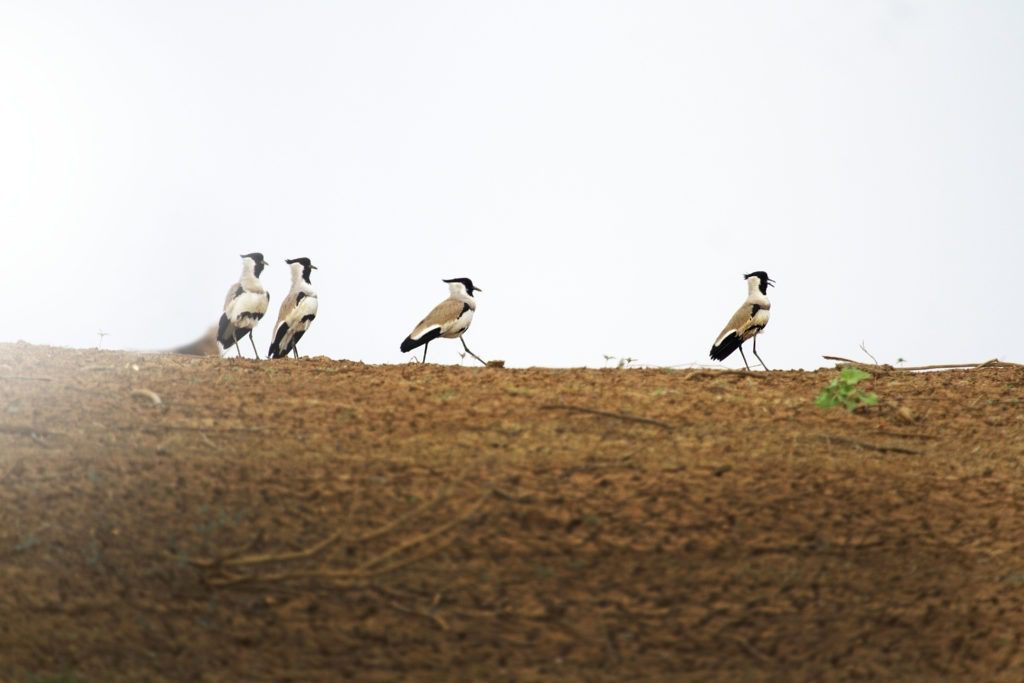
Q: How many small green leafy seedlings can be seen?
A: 1